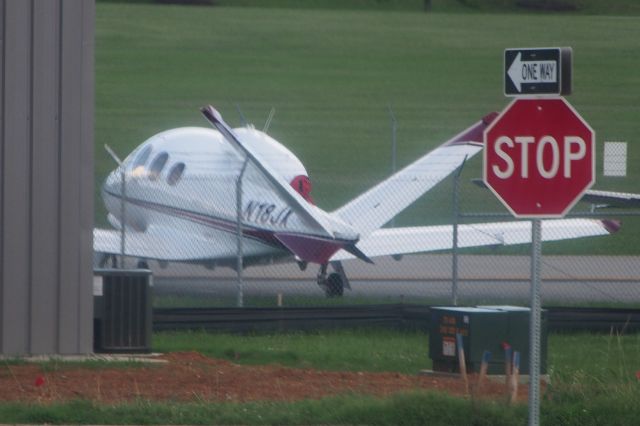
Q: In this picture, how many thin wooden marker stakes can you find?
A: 4